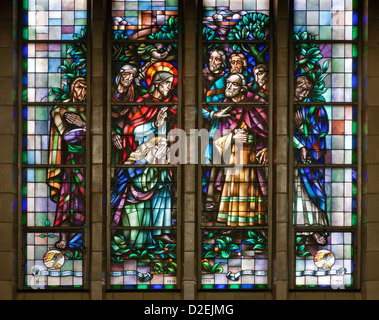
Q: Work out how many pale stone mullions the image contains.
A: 3